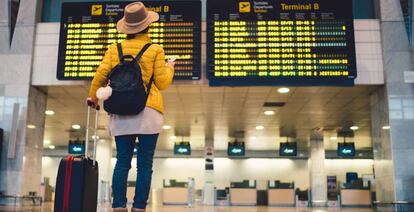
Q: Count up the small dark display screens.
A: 5